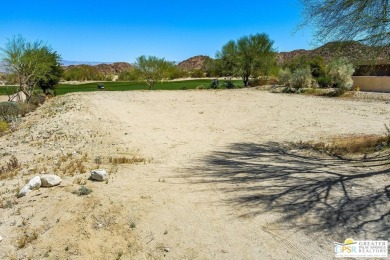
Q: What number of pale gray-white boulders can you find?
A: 4